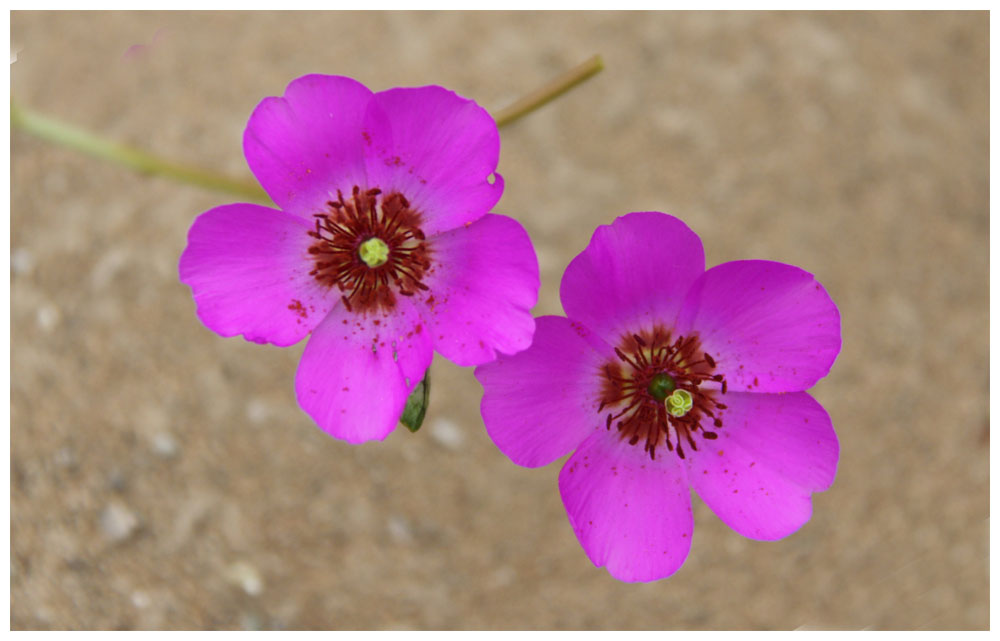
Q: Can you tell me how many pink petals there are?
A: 10